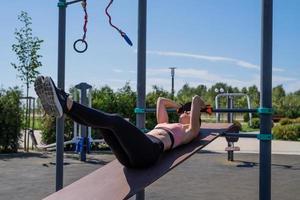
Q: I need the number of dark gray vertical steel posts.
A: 3